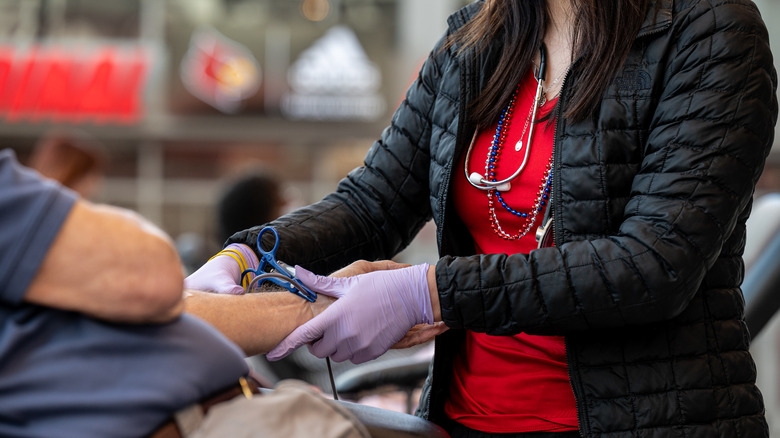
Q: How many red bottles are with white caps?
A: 0